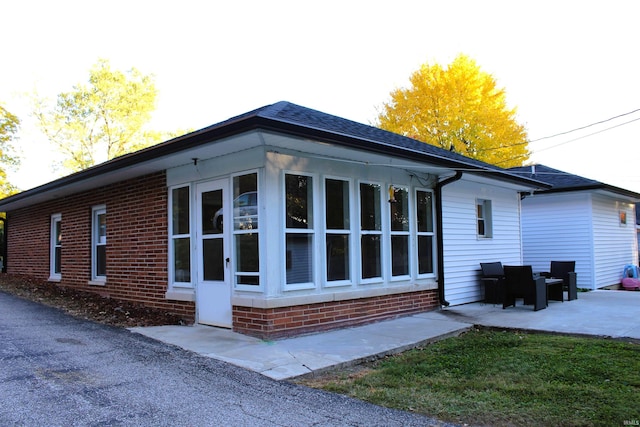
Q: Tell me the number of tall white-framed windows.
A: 9